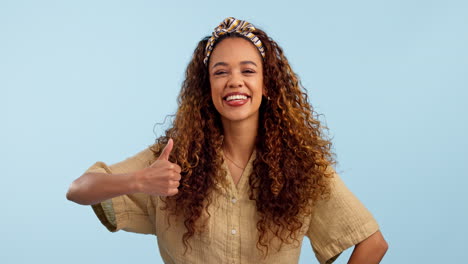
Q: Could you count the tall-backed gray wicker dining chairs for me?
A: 0